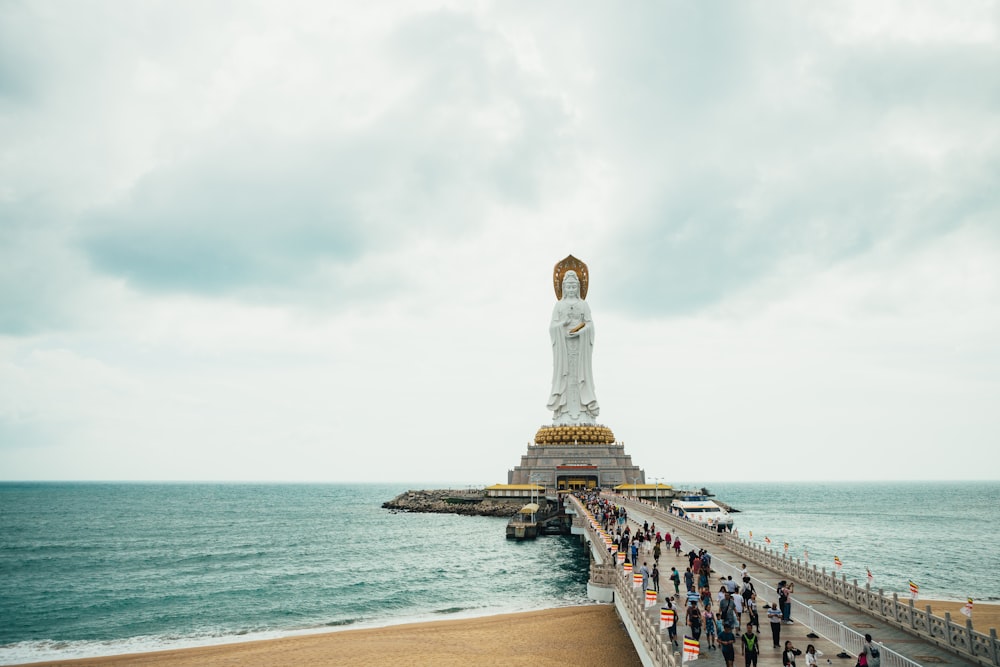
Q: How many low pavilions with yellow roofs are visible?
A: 2